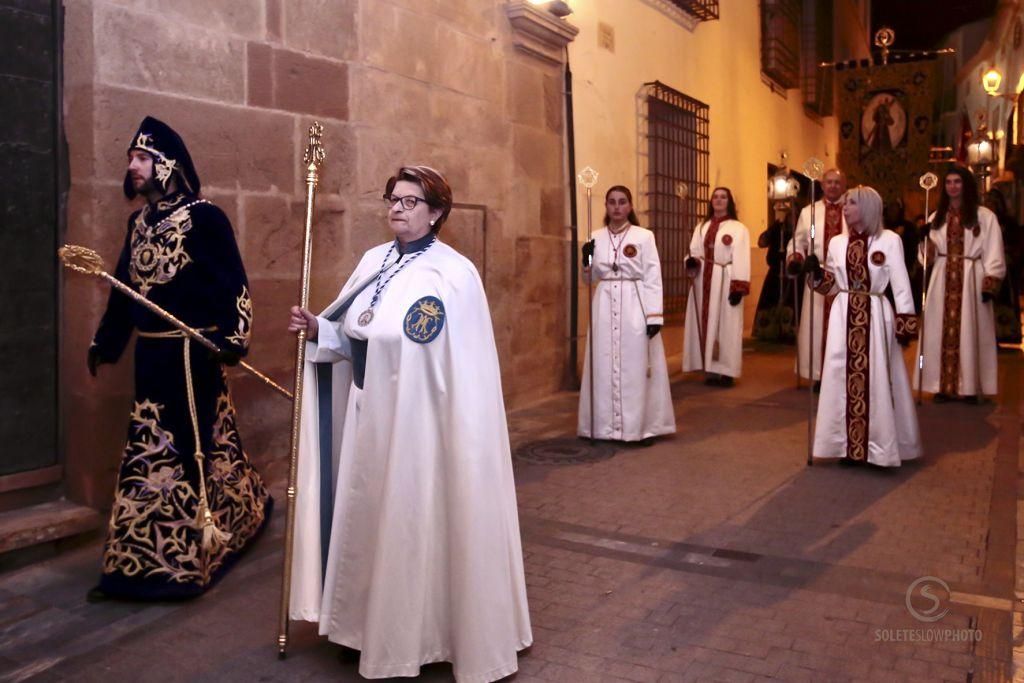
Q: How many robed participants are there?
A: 7